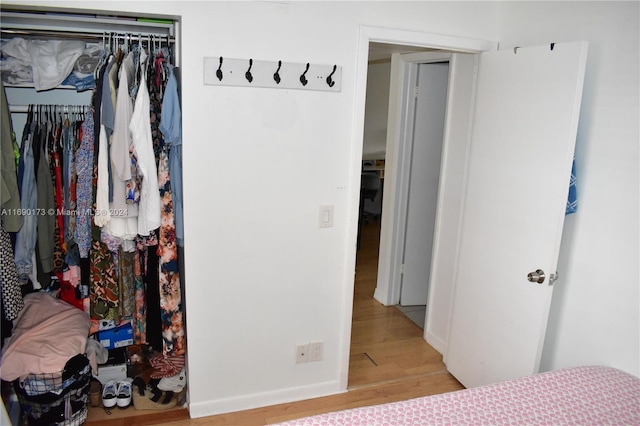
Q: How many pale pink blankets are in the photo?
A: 1